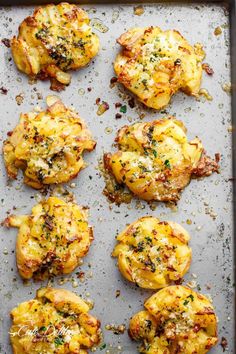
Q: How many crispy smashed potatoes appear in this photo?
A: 8